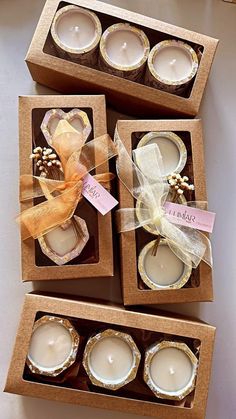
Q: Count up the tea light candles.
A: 11